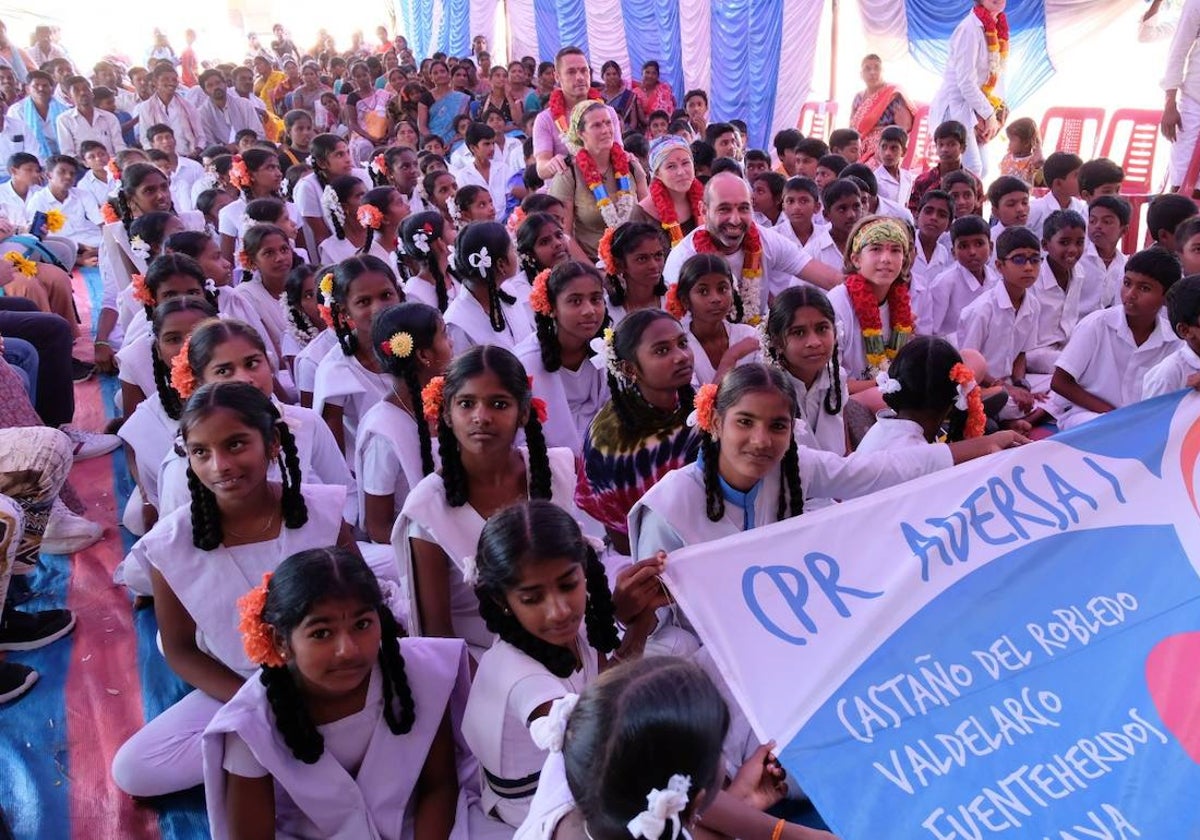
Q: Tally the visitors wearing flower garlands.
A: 6